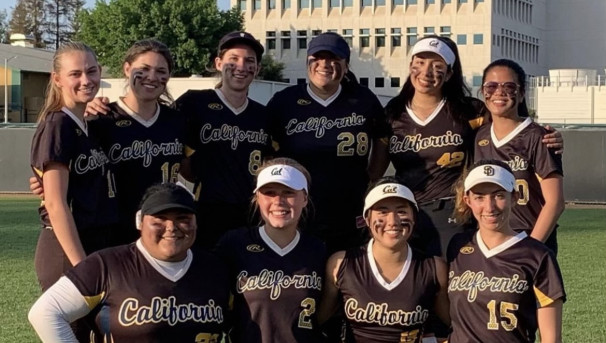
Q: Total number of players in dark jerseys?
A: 10